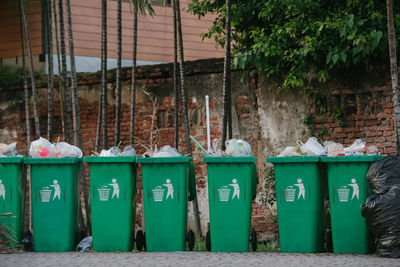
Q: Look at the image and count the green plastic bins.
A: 7